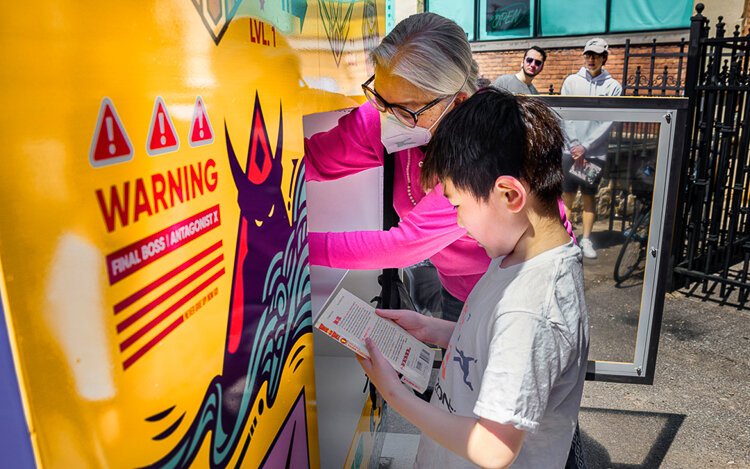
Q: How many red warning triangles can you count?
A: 3